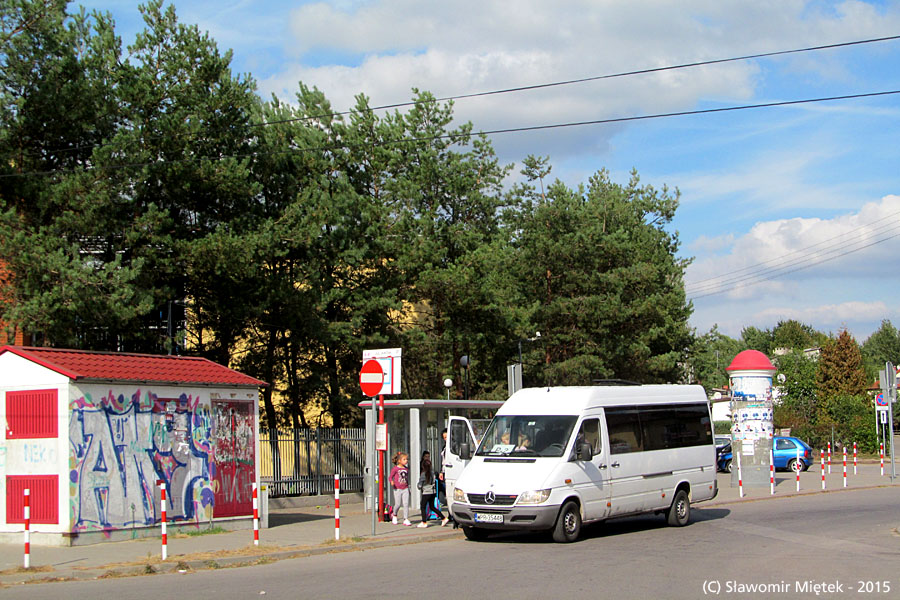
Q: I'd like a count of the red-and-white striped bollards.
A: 12